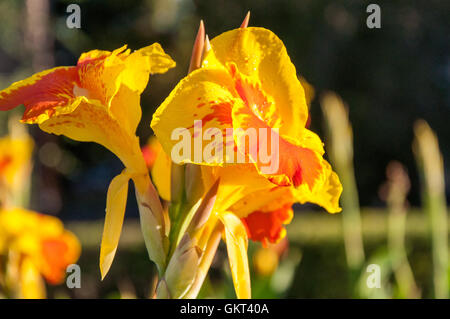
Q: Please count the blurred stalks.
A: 3